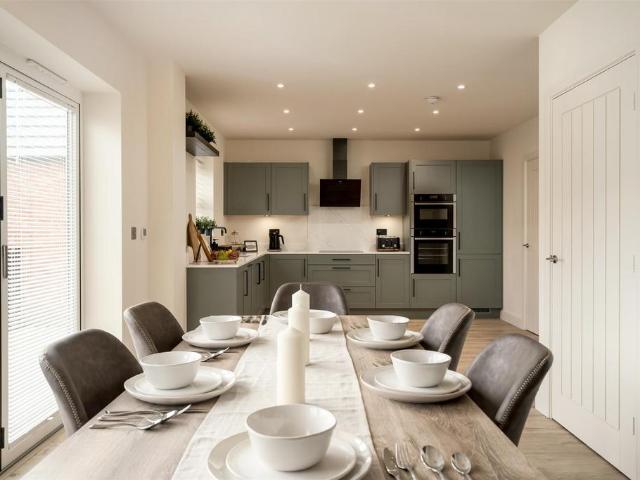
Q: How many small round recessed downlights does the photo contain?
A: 9